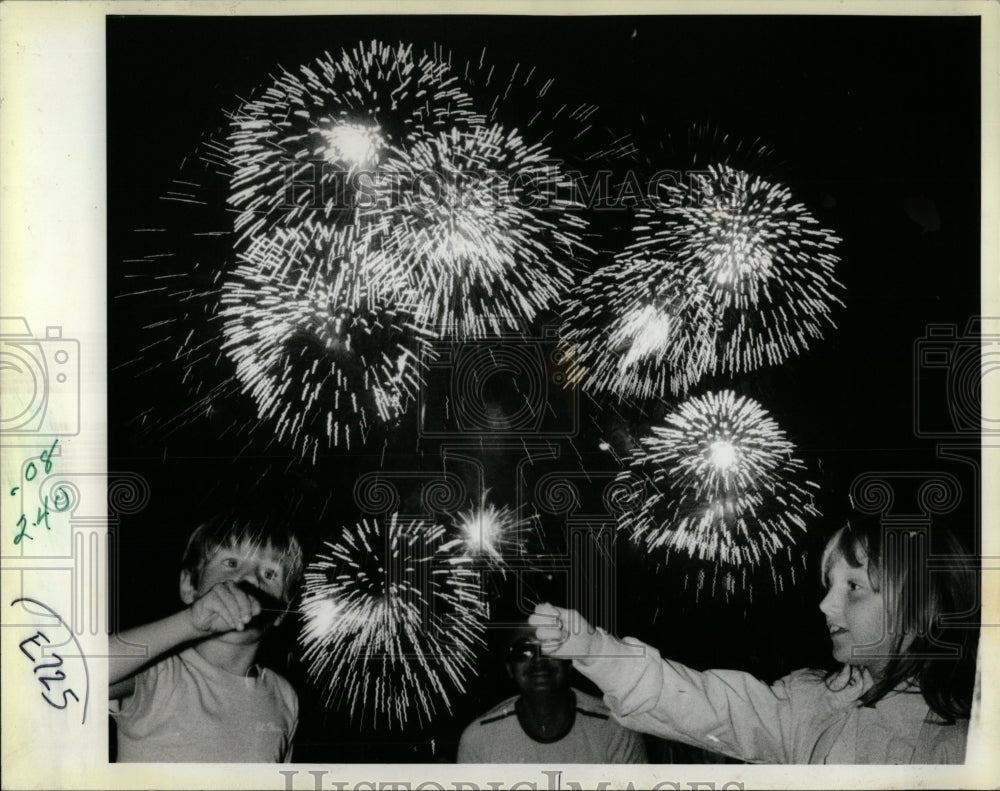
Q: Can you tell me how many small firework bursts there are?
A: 1